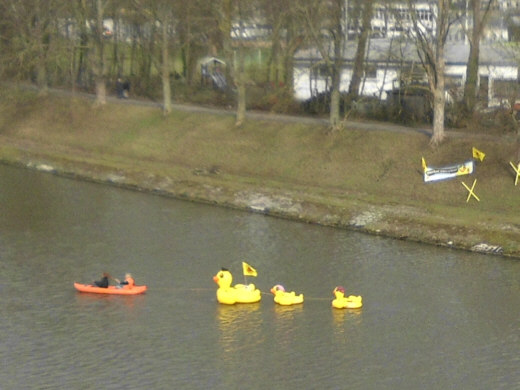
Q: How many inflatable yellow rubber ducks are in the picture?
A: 3